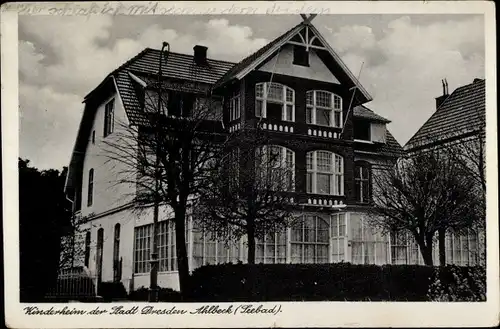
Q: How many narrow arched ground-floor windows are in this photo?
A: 3